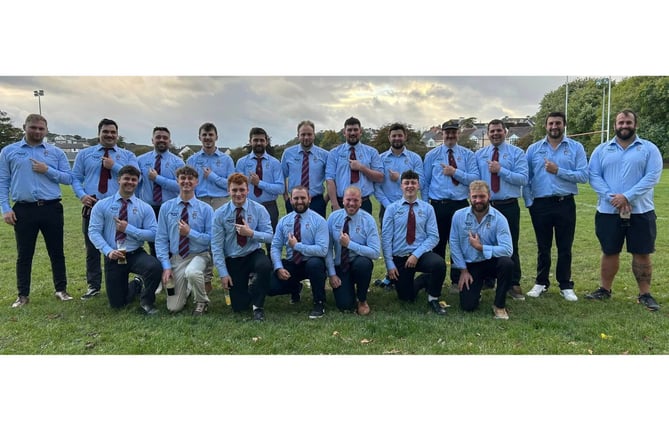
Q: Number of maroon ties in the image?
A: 13